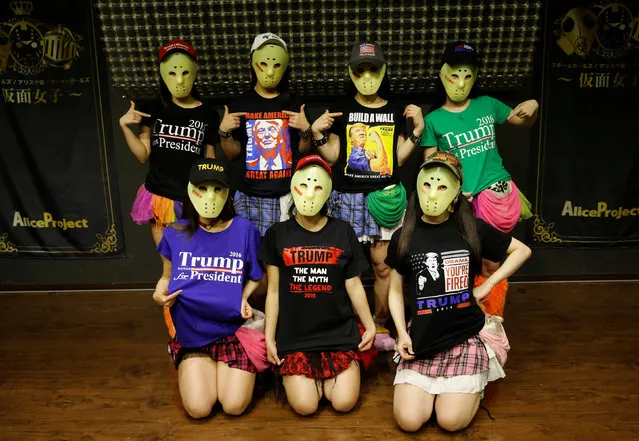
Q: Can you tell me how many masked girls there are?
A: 7